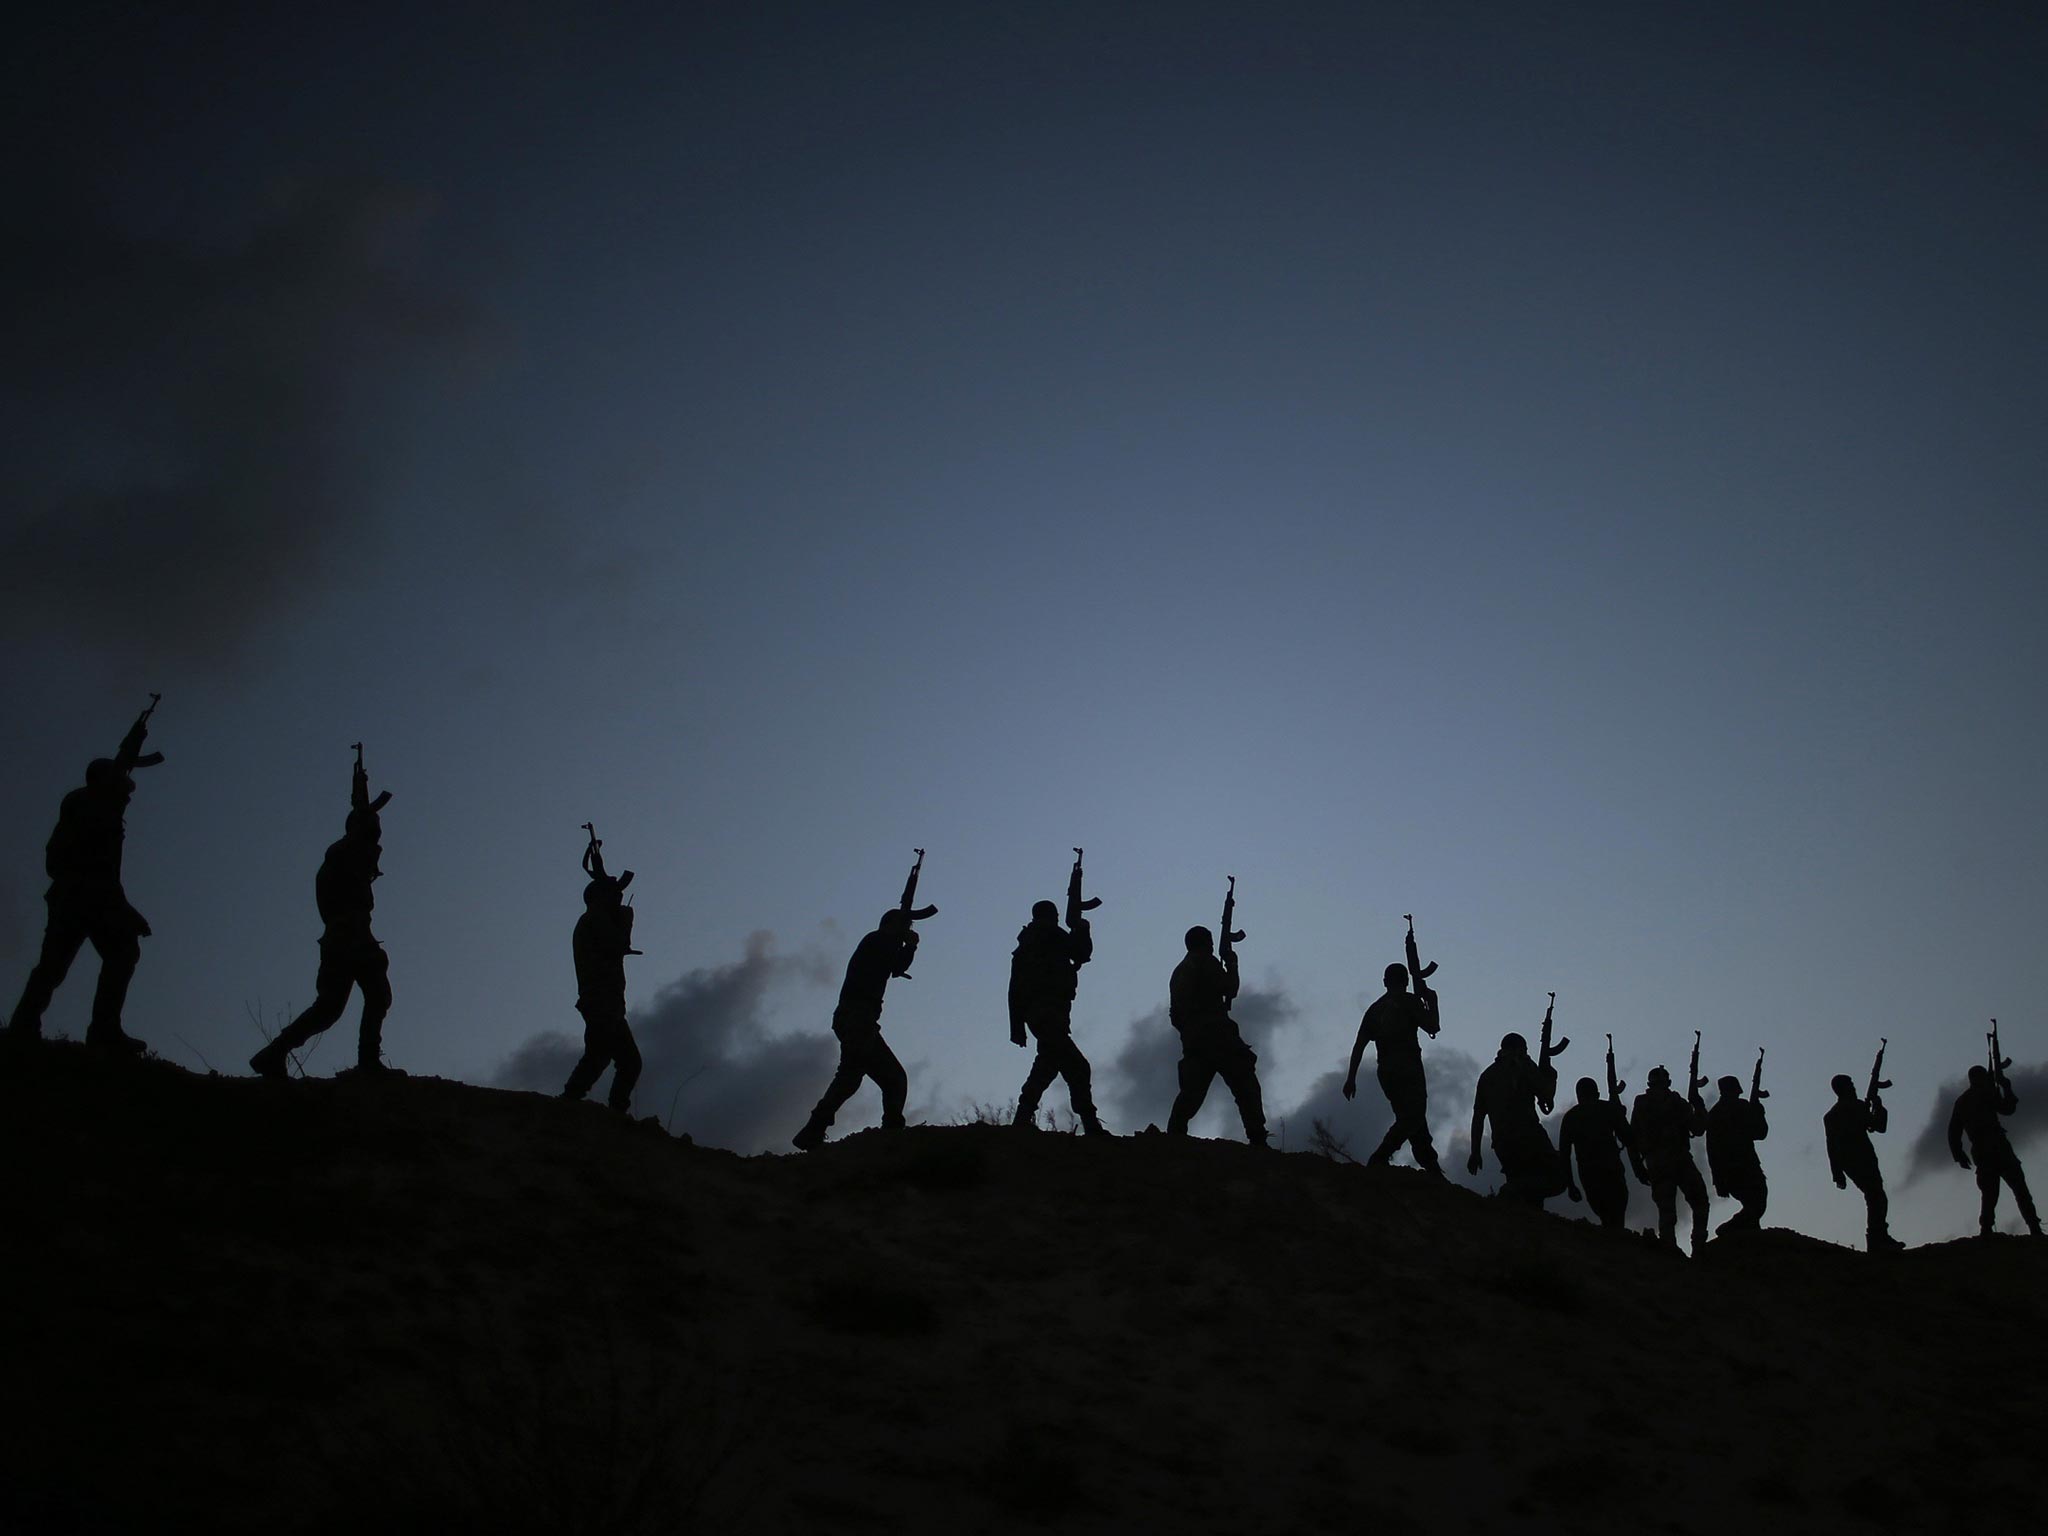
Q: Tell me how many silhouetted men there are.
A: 13